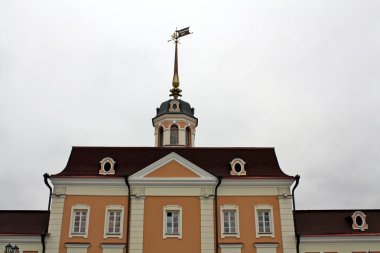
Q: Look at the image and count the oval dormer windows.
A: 4